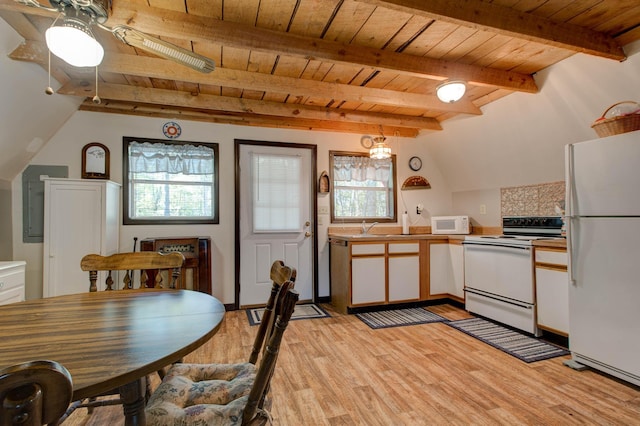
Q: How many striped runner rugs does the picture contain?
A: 2